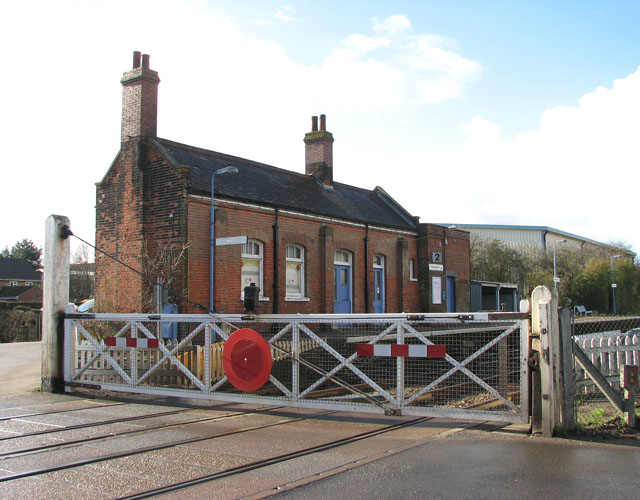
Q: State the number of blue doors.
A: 3